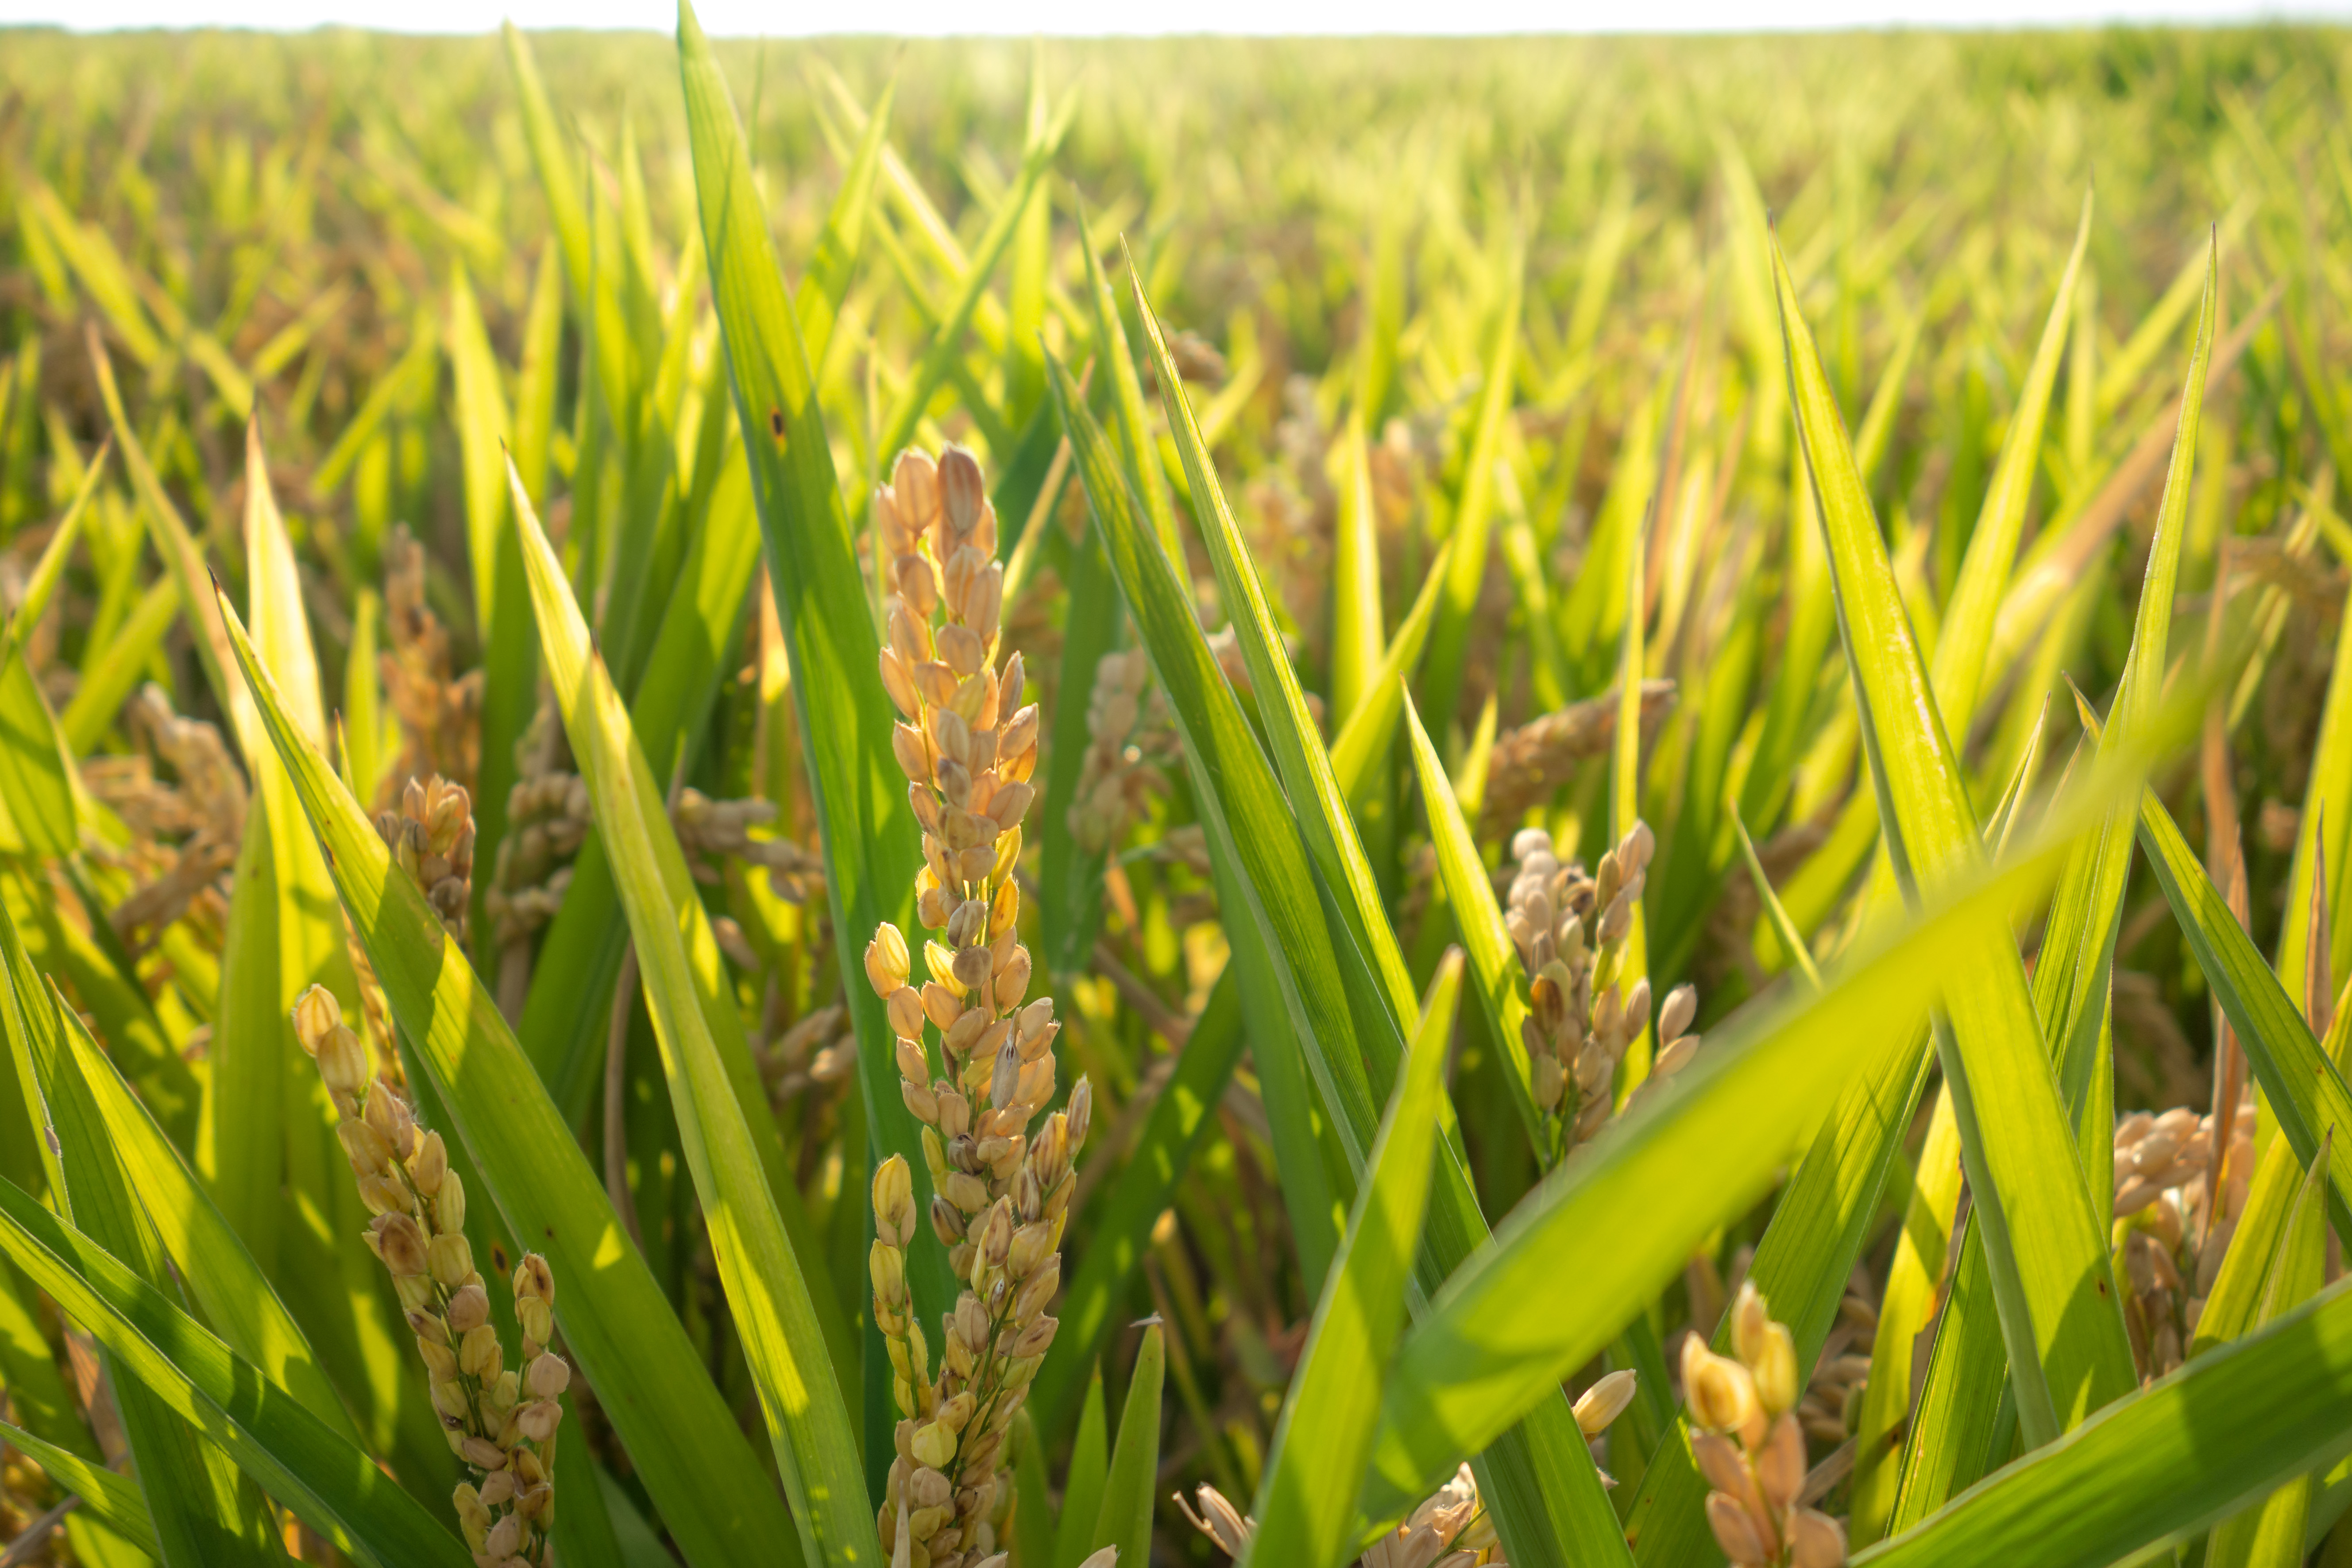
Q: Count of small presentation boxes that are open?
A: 0